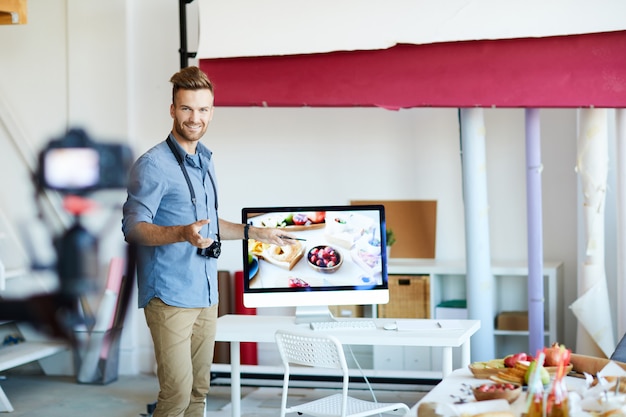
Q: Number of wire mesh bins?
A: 1